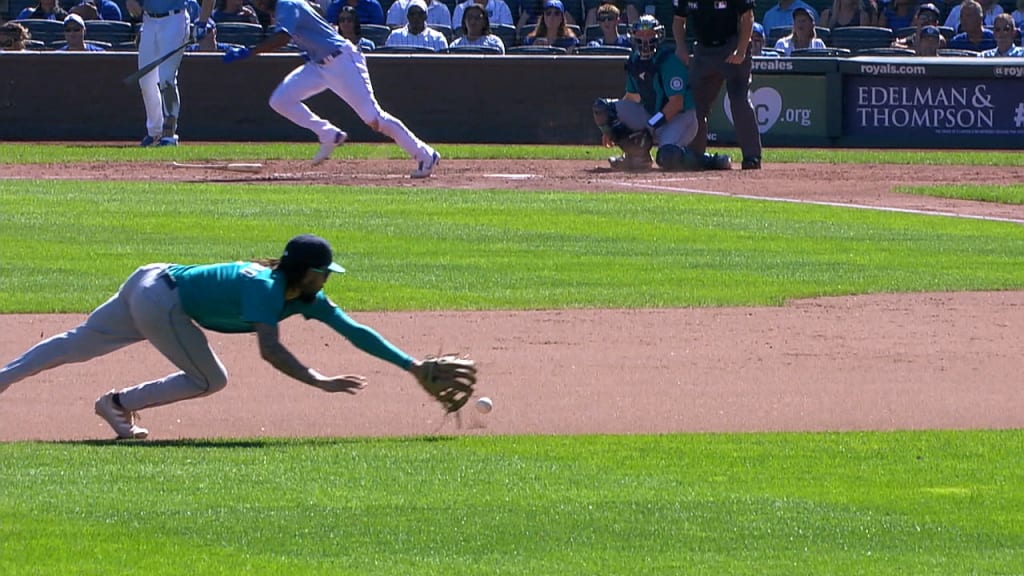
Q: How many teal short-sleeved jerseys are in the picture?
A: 2